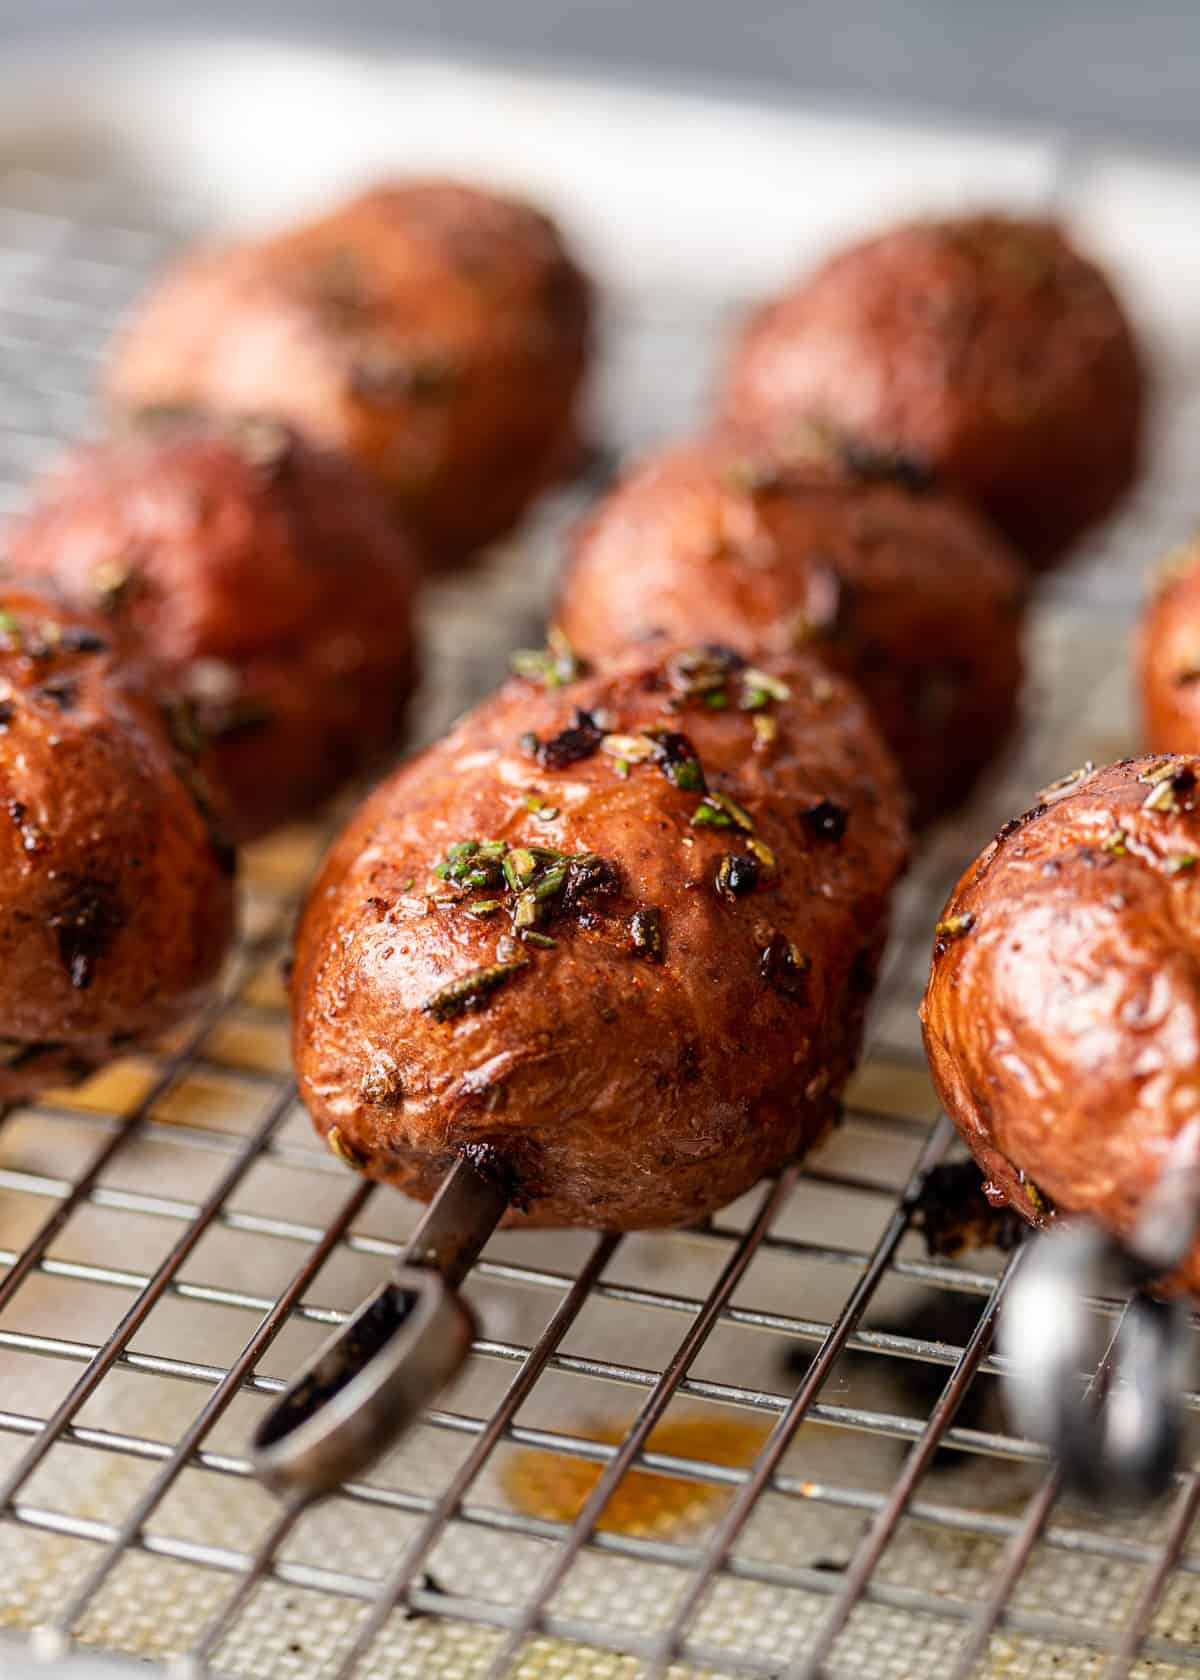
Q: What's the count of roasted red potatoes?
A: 8